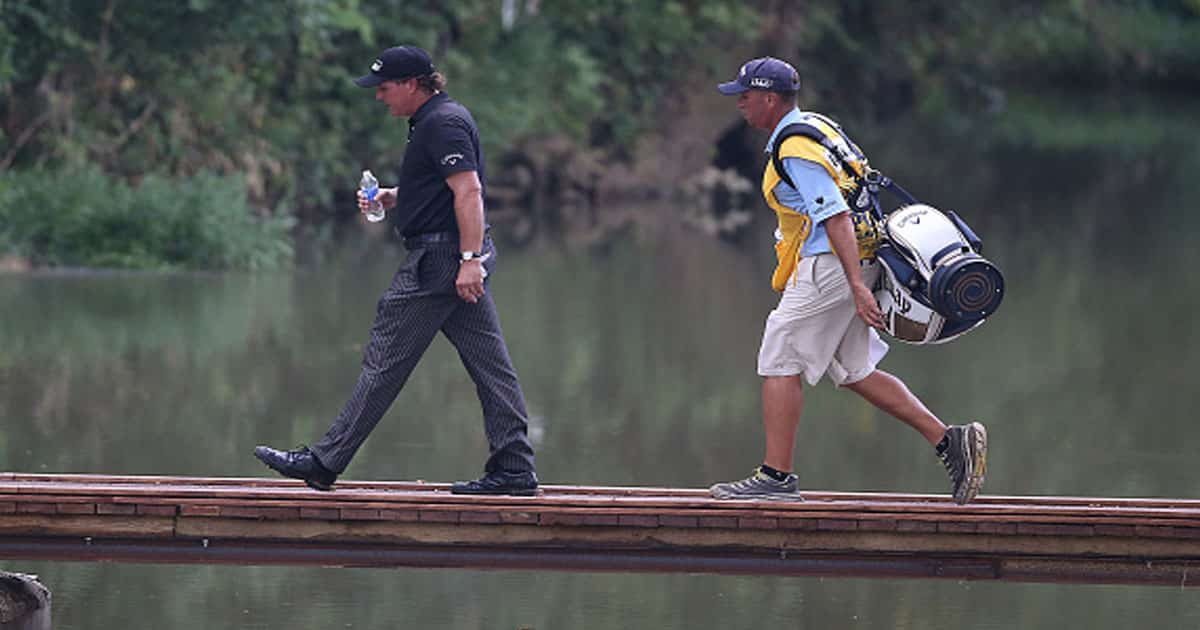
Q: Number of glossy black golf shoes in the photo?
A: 2